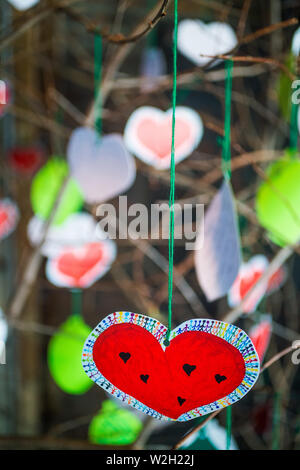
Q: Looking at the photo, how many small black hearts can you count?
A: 5